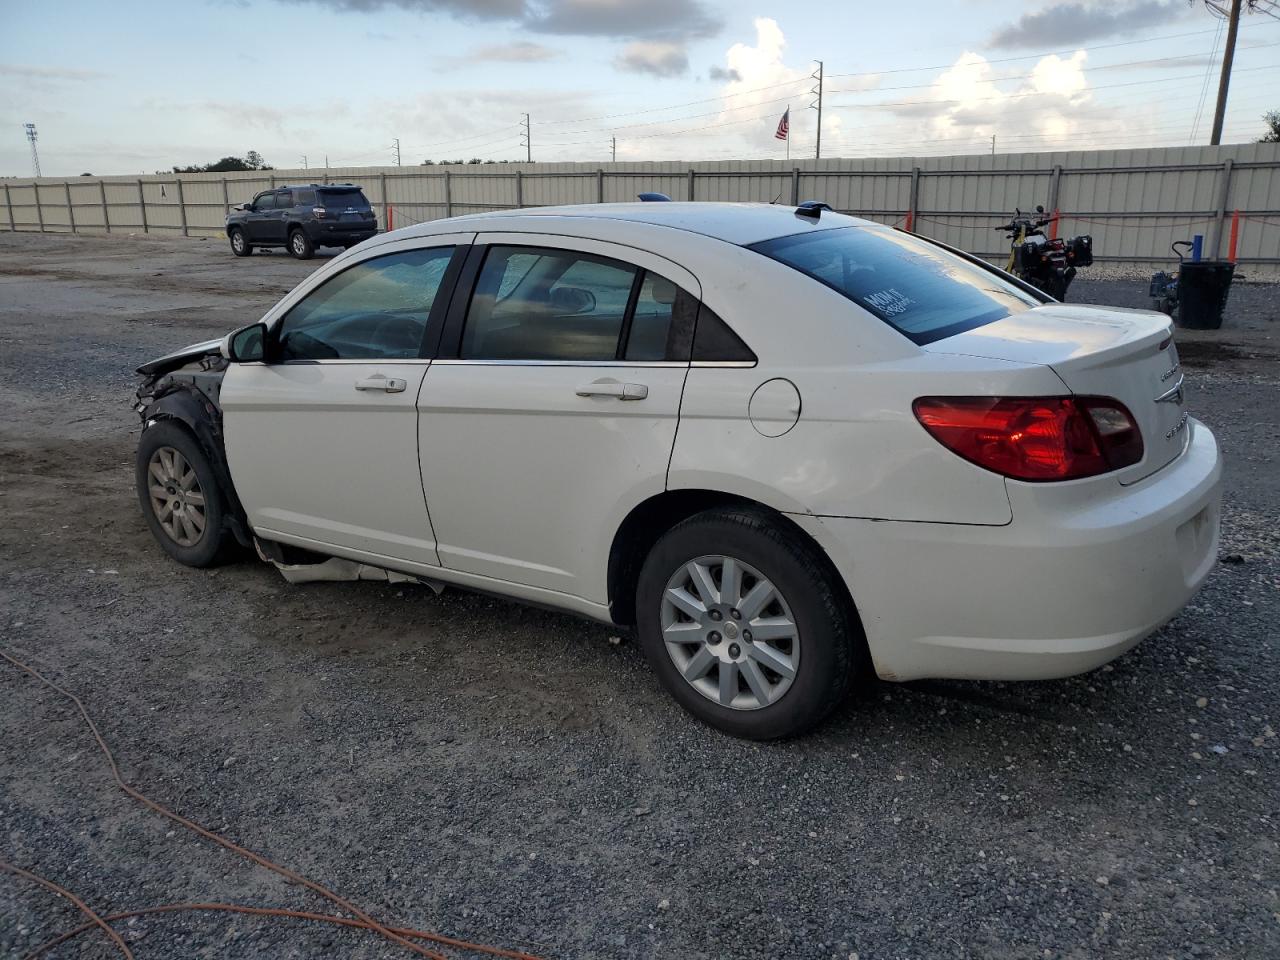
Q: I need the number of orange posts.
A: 4